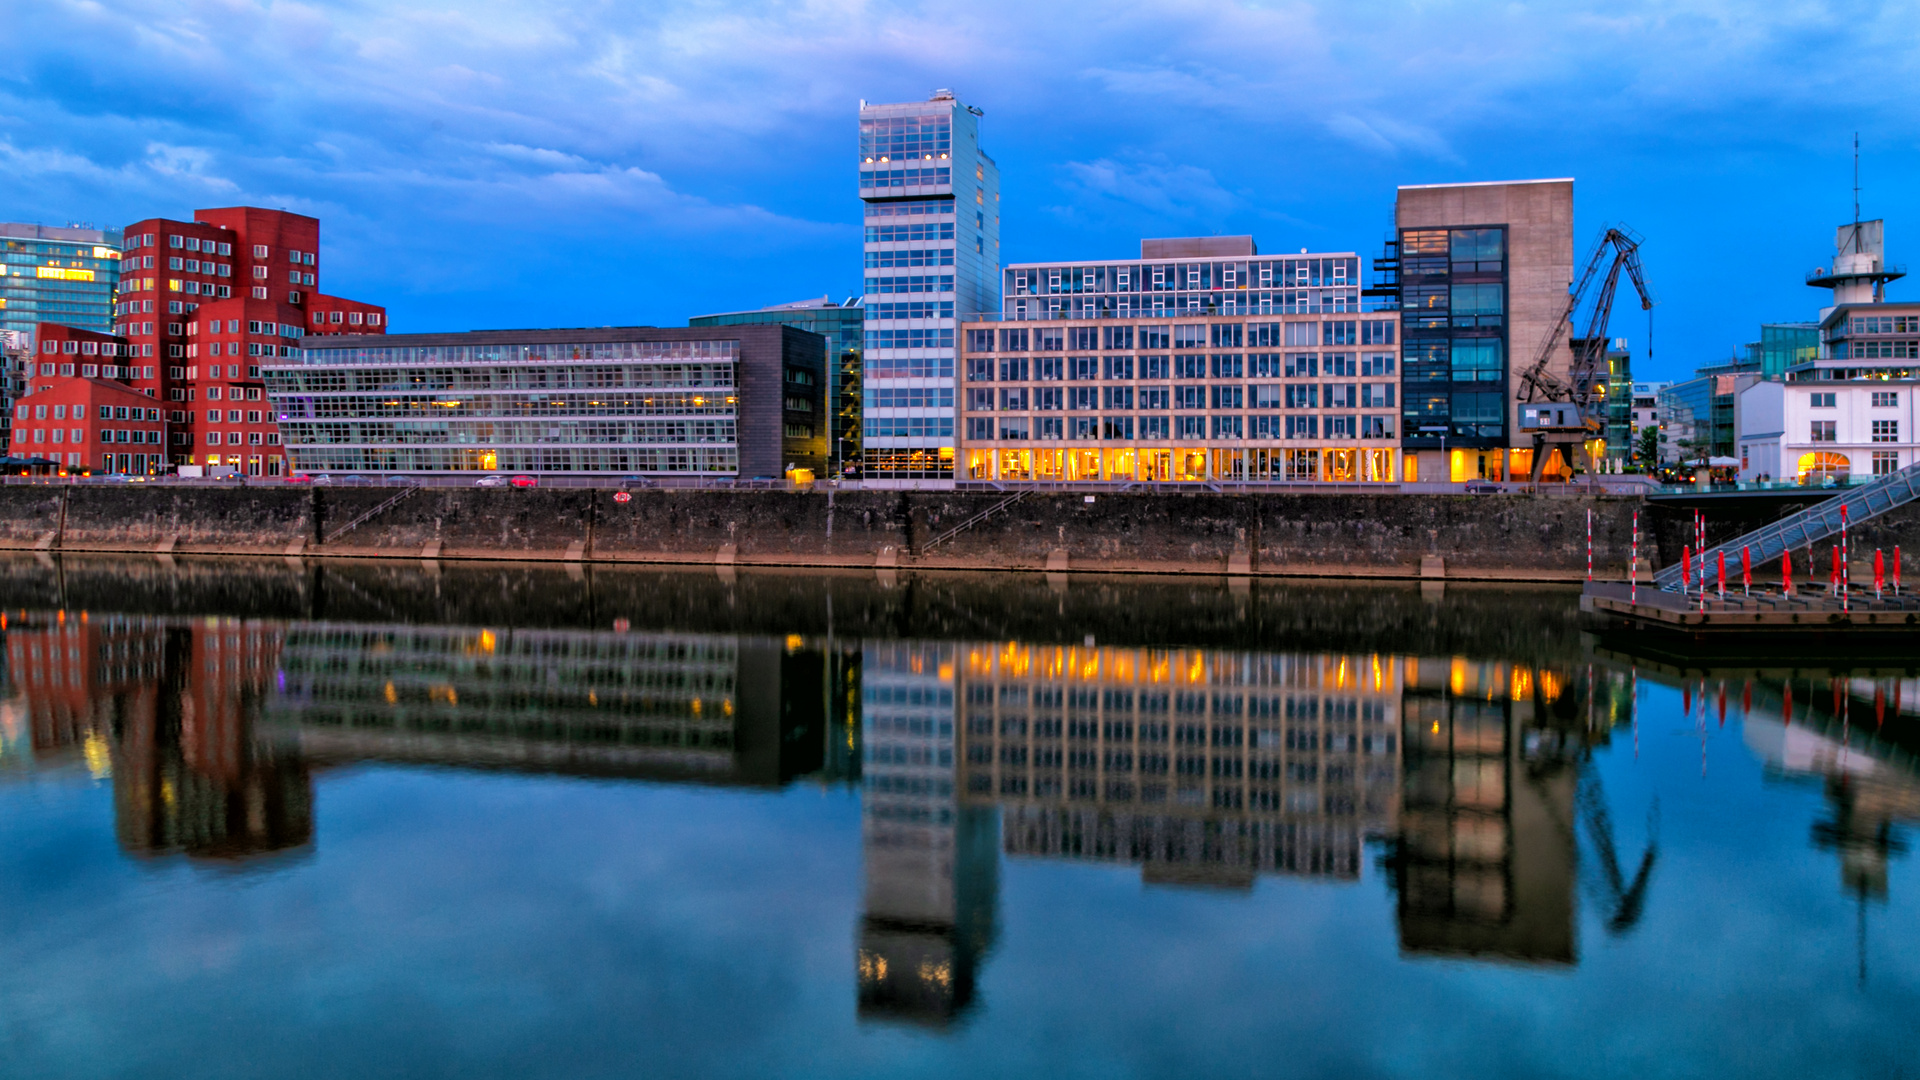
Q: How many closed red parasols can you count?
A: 7